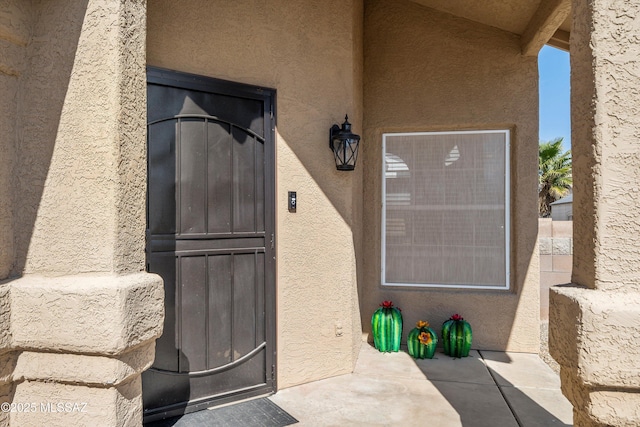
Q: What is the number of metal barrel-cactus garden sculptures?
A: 3